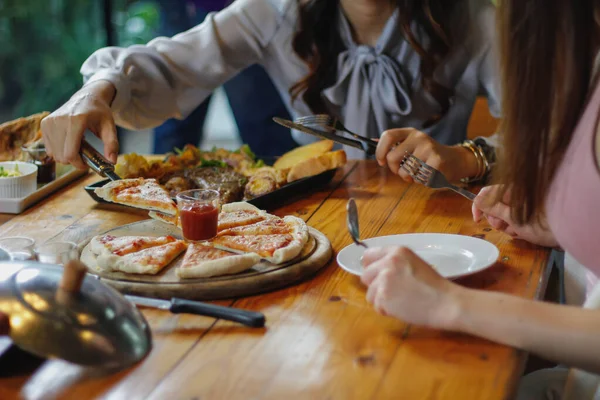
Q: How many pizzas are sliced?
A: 1